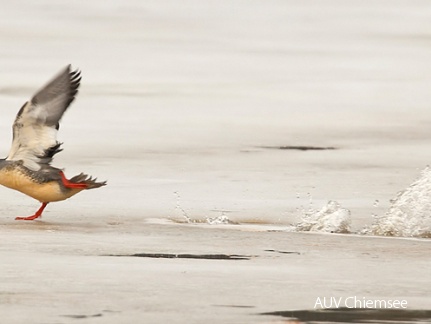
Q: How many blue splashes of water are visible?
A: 0